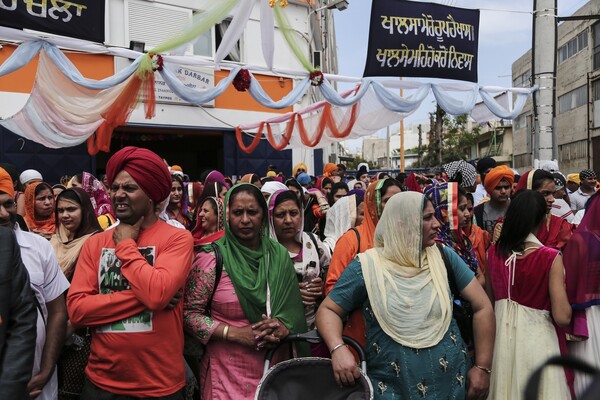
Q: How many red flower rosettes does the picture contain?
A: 3